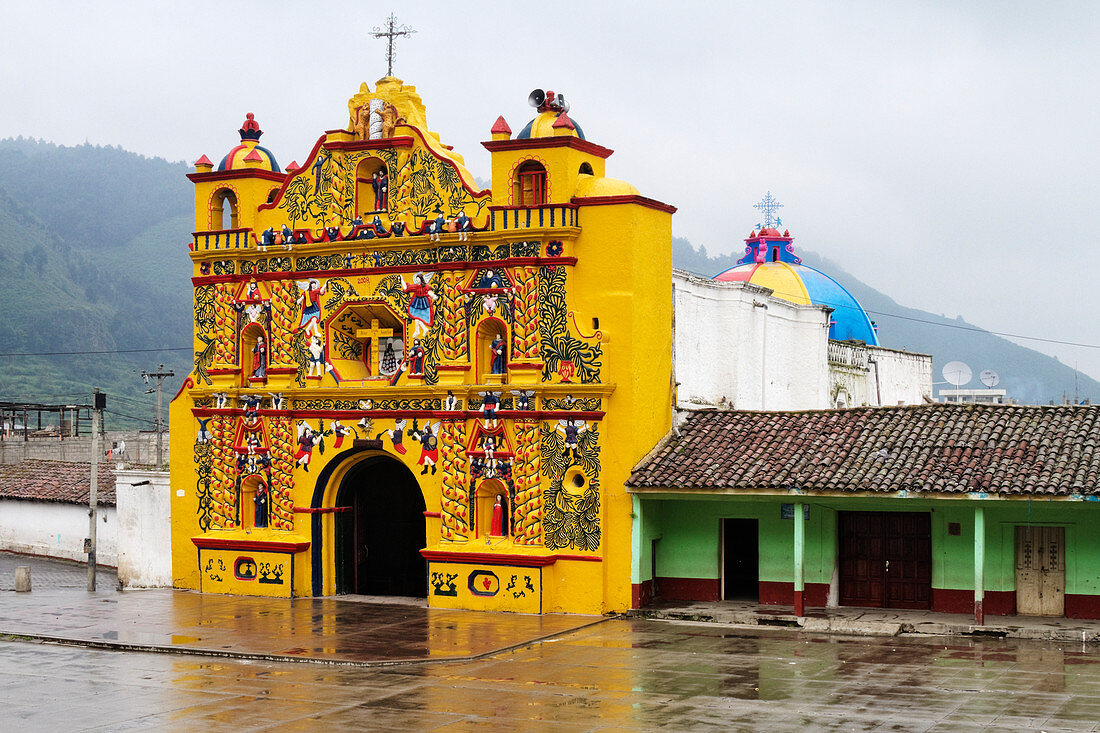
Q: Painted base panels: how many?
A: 2